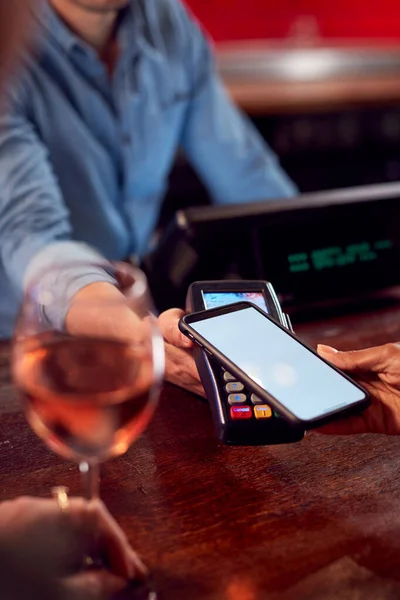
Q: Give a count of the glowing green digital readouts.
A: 1